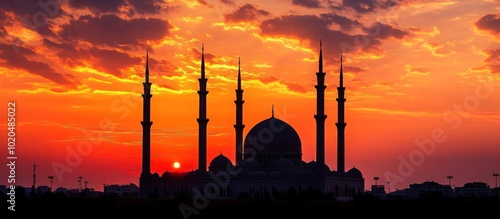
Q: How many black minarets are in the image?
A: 5